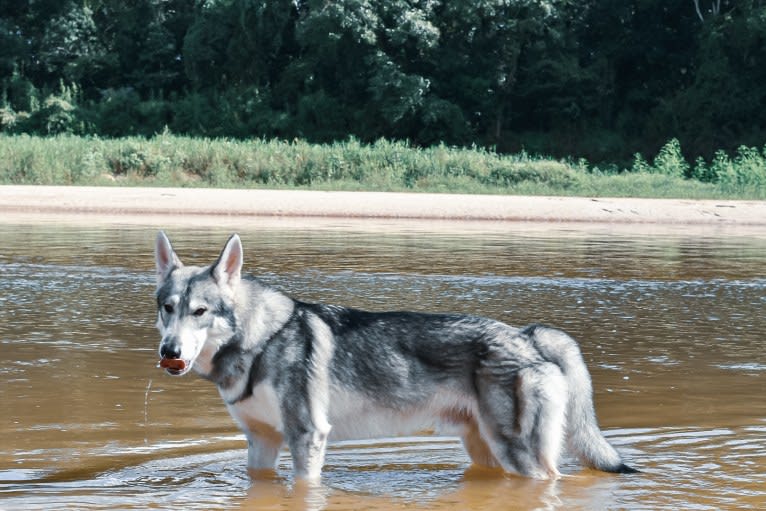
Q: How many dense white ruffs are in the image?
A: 1